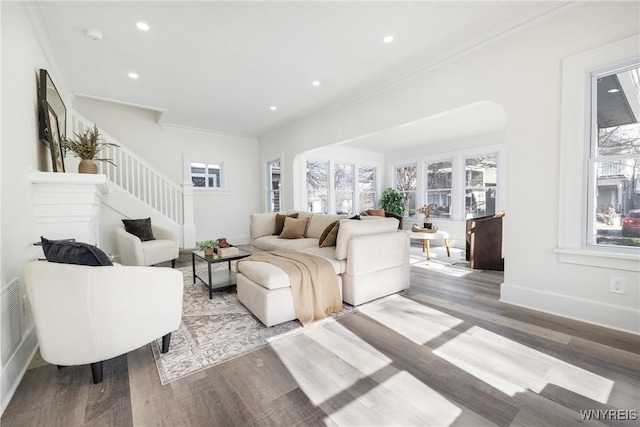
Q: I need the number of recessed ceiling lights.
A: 5